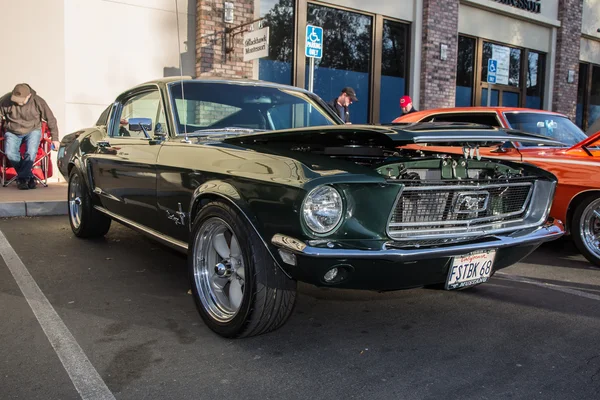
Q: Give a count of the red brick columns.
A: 3